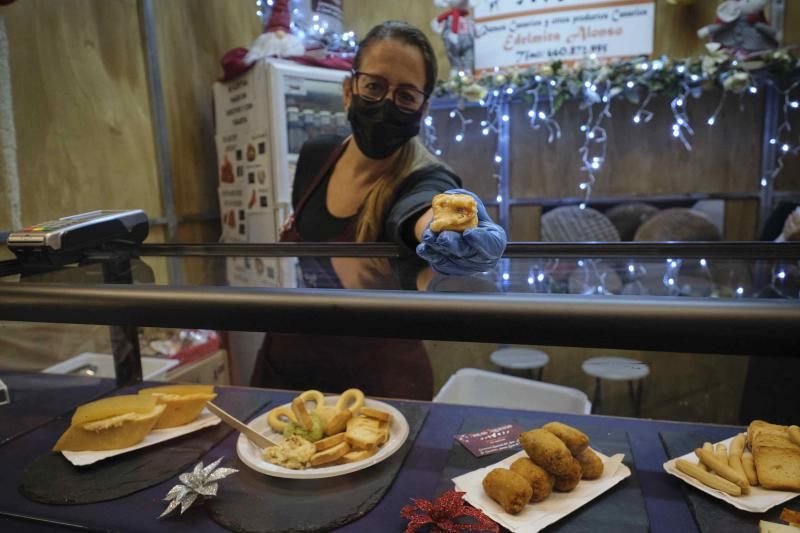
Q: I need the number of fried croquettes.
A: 6